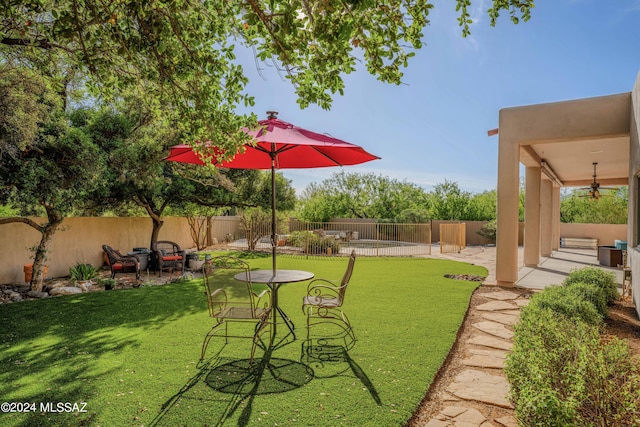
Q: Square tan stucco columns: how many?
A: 4